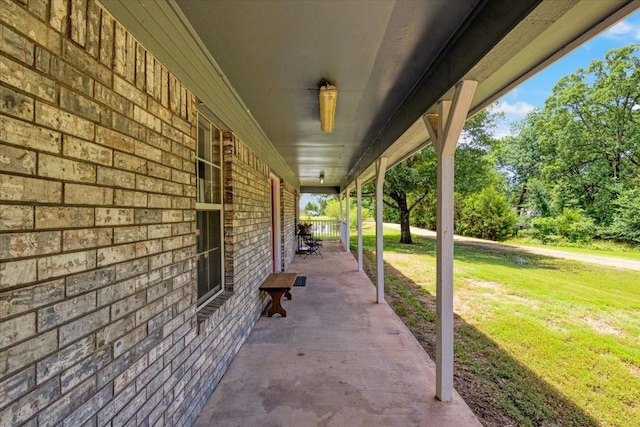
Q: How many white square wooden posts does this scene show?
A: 5